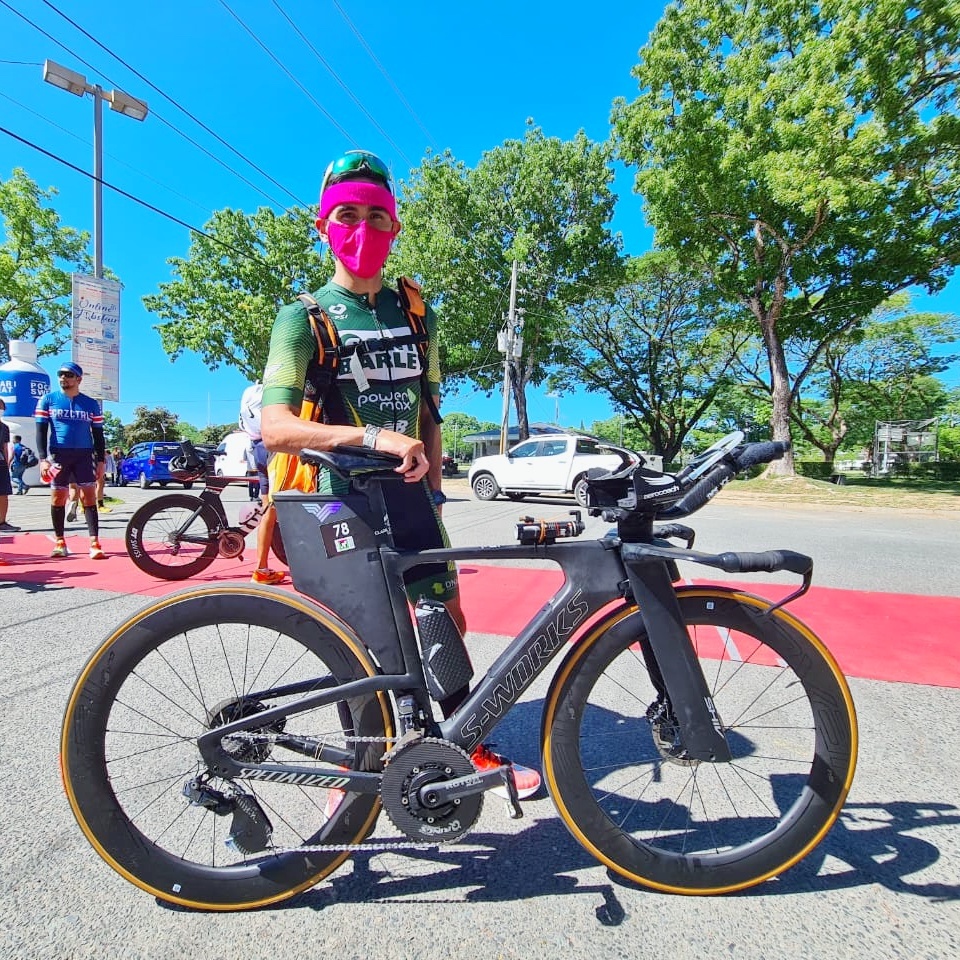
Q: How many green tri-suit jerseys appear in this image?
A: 1